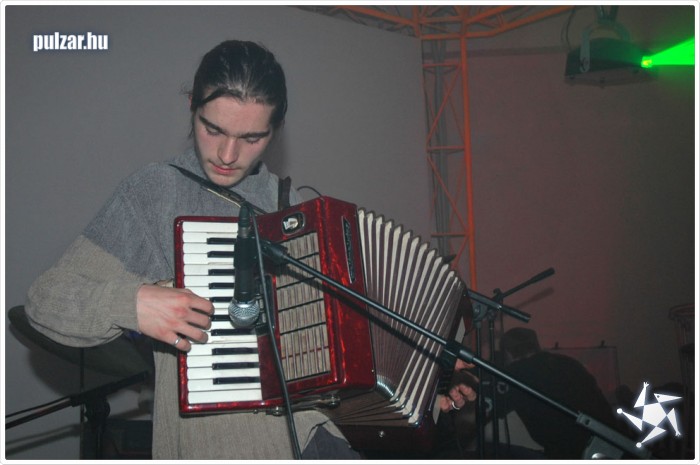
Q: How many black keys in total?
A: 10